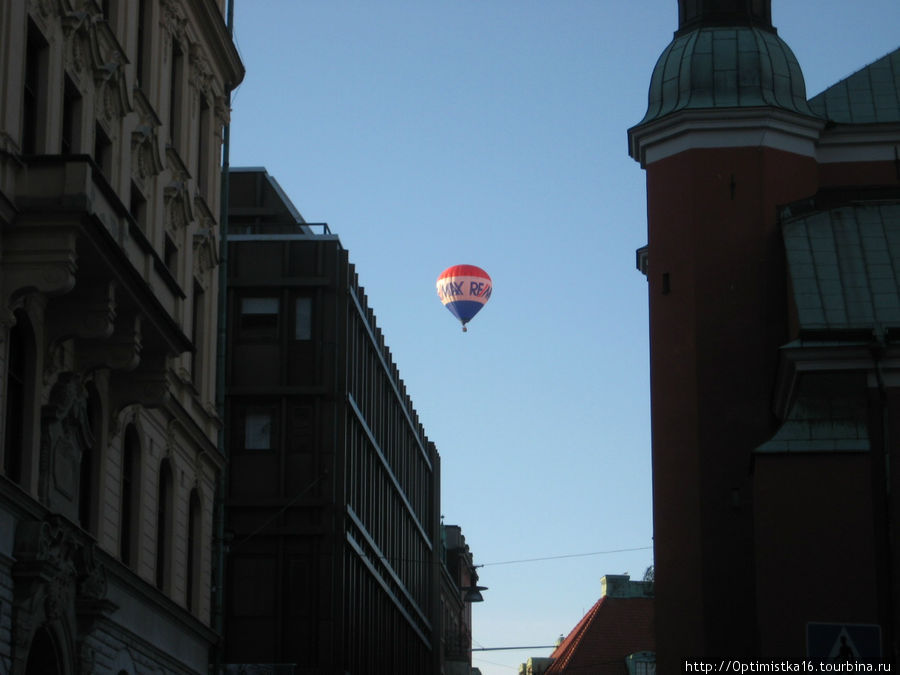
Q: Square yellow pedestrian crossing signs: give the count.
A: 0